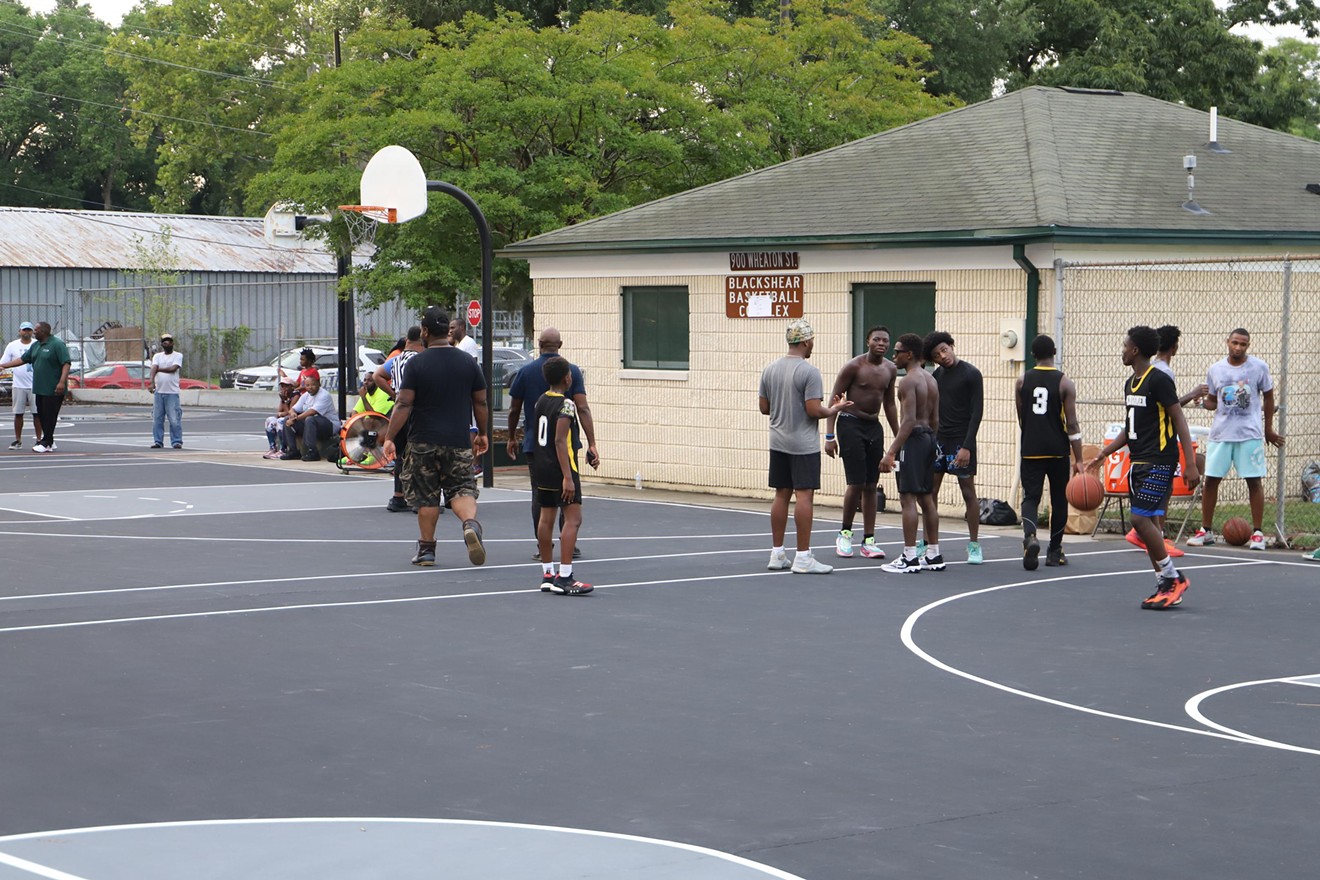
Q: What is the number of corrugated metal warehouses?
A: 1